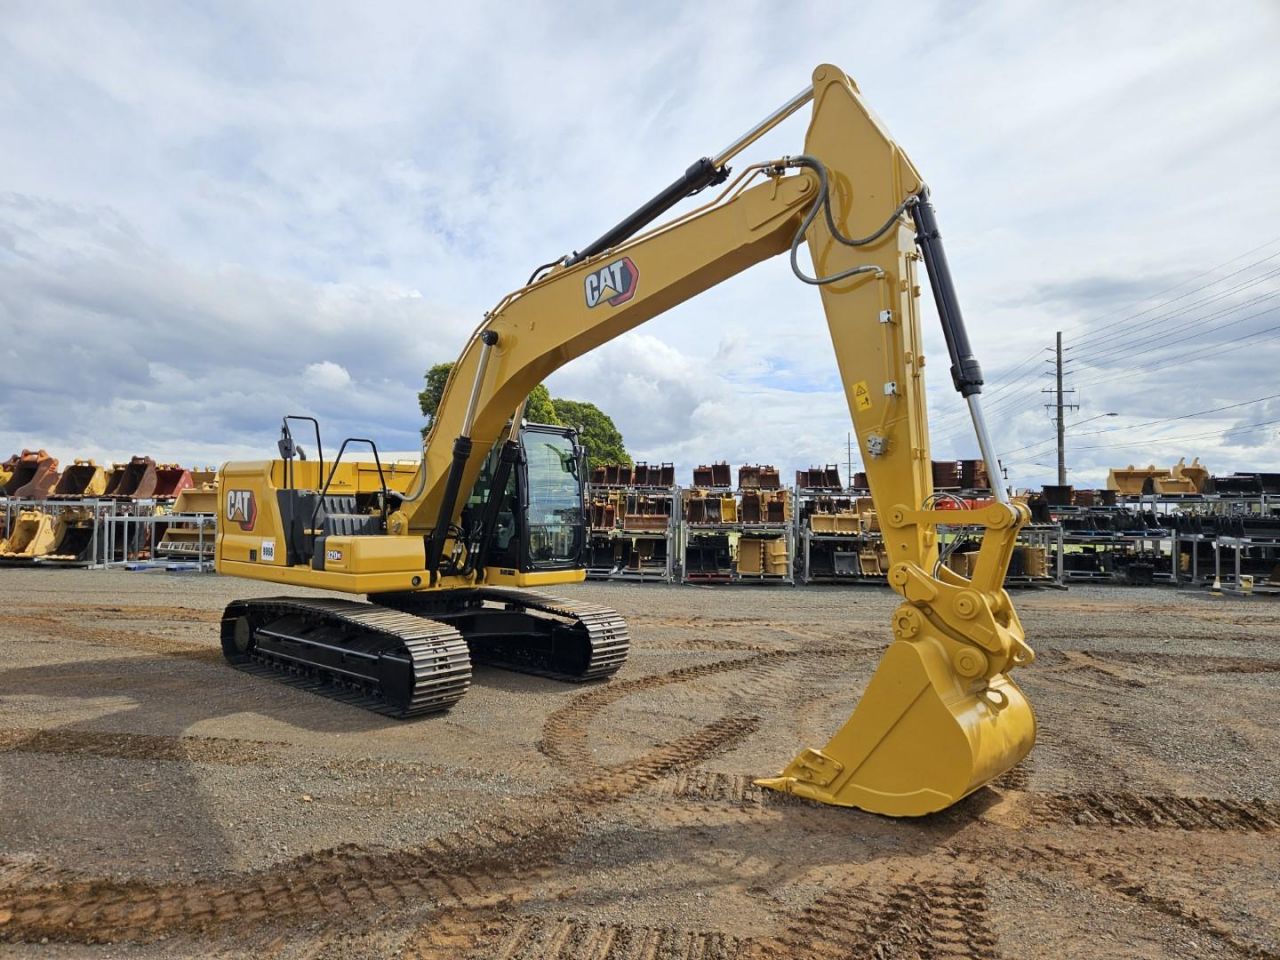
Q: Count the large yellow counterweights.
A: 1